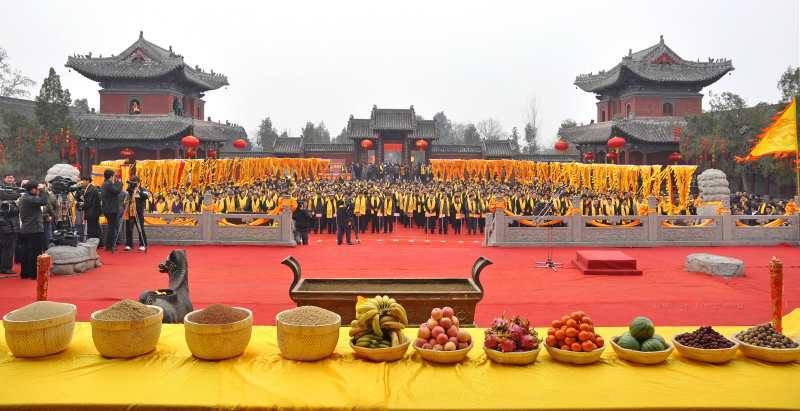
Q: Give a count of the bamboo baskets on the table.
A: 11